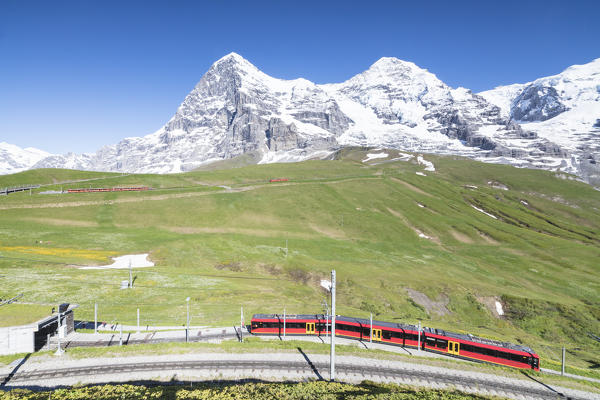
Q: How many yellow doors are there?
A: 3